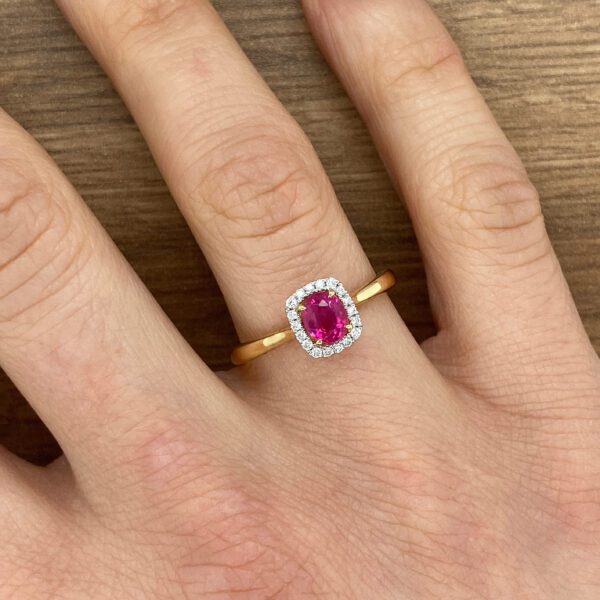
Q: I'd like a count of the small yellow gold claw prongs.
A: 4